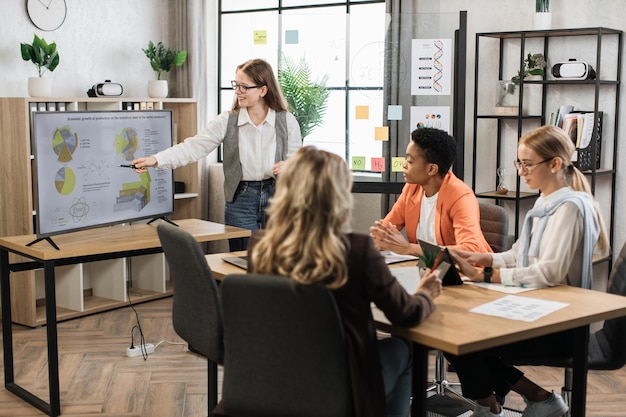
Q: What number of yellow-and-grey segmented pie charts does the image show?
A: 3